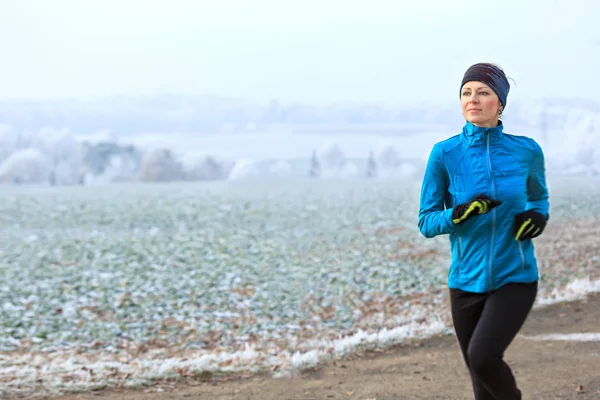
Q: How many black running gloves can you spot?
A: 2